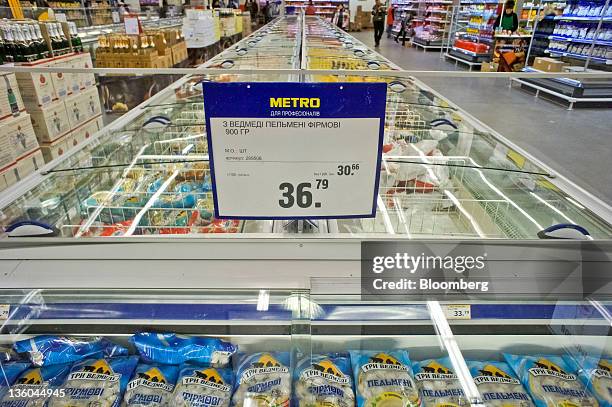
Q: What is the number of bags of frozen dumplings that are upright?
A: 11